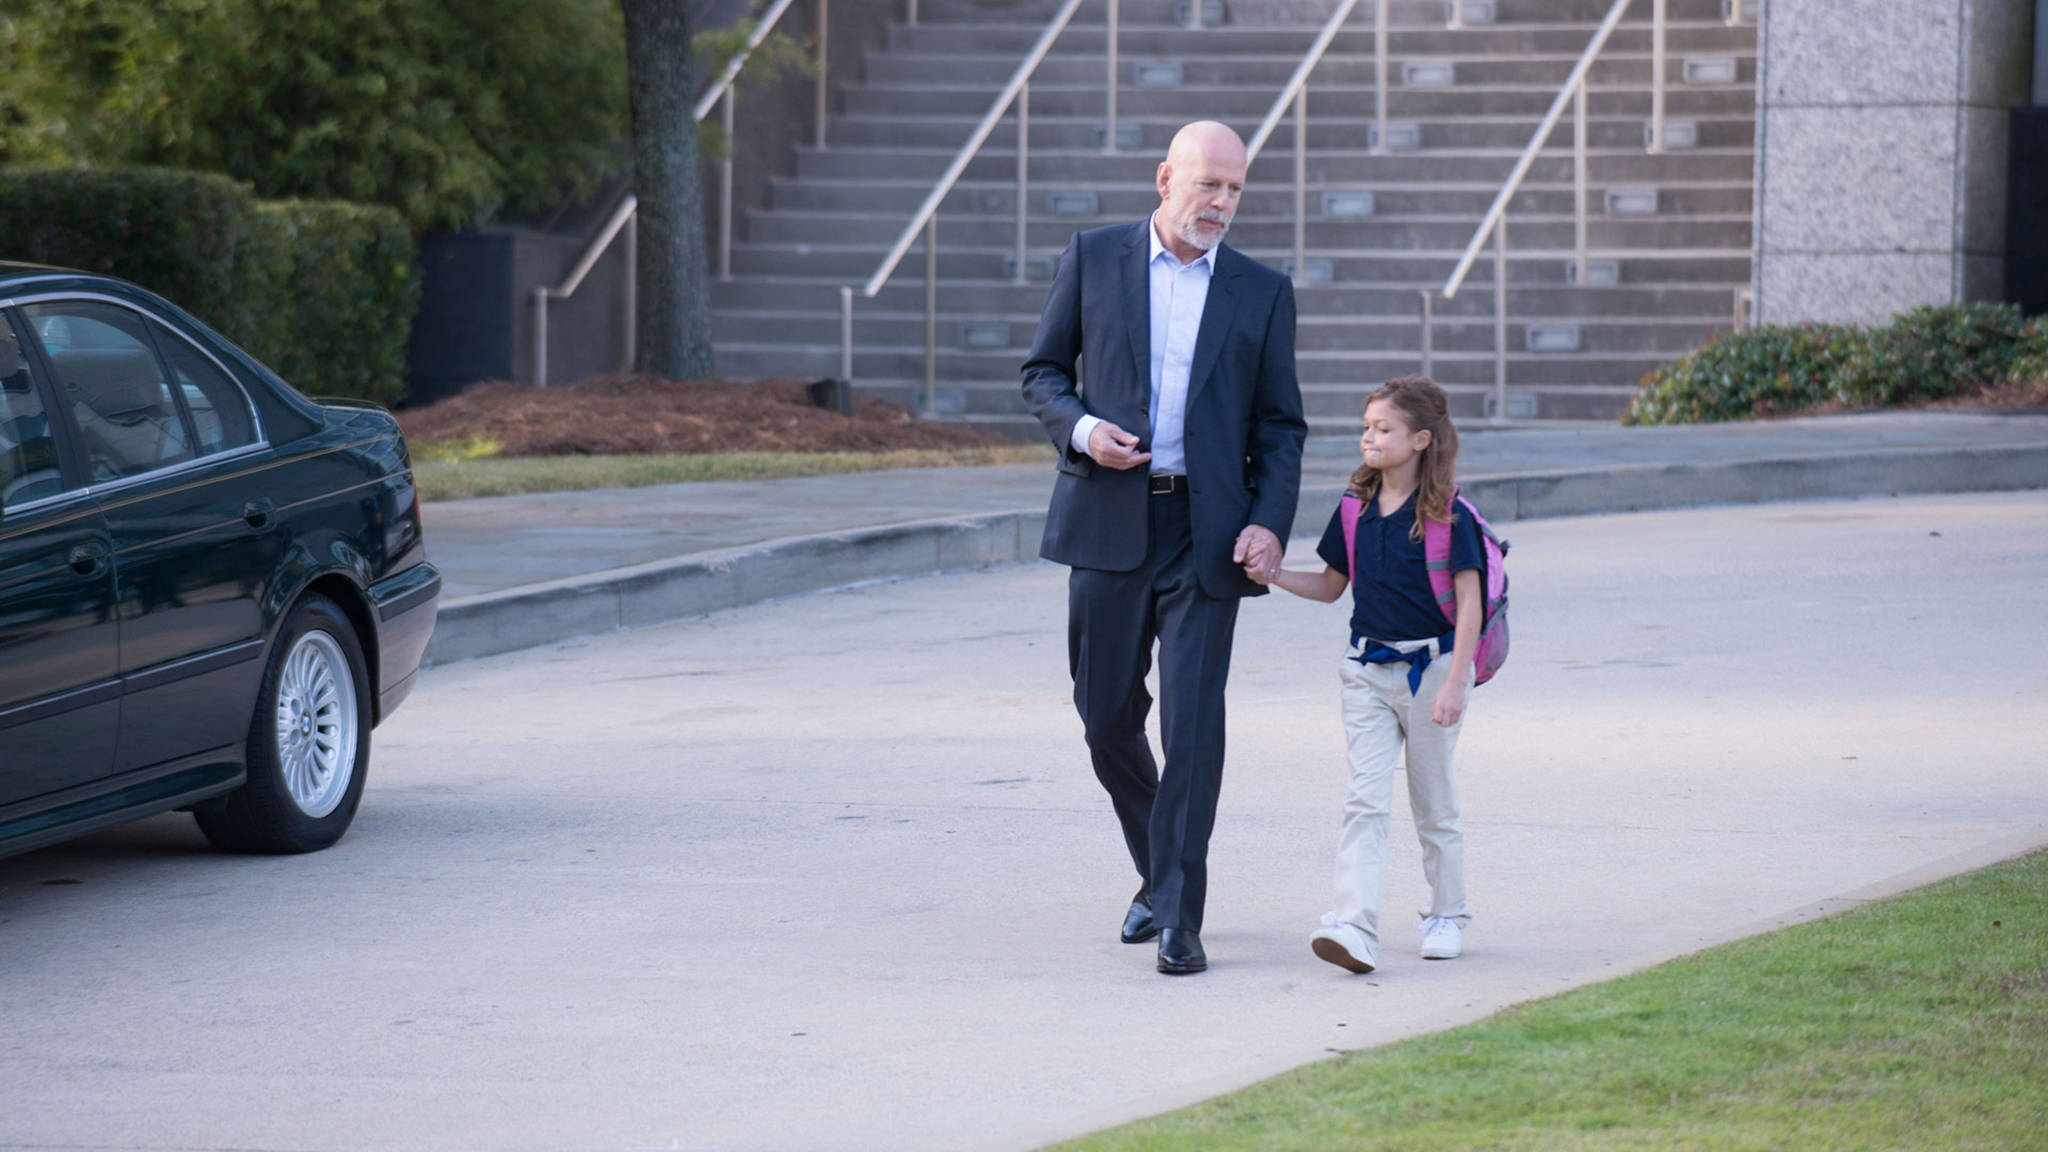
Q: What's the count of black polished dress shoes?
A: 2